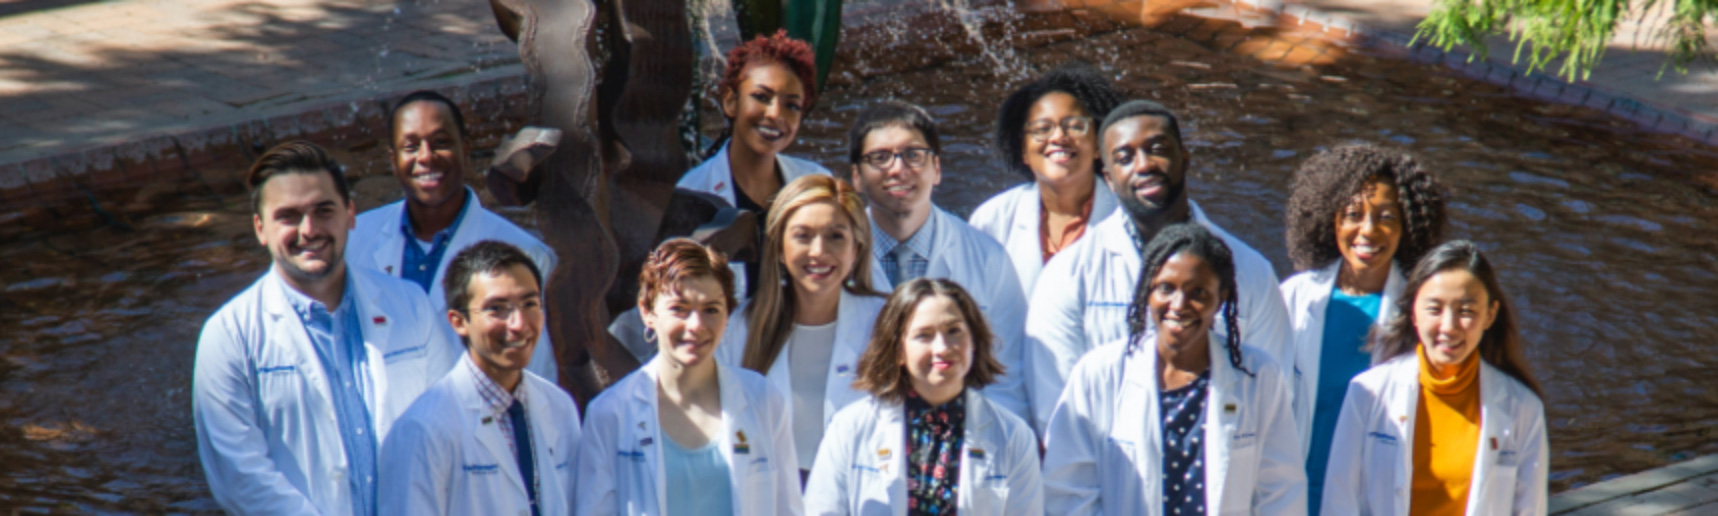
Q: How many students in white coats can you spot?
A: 13